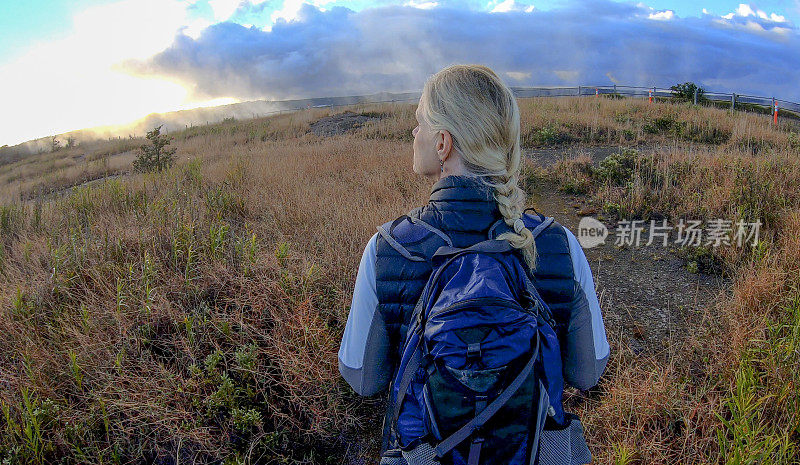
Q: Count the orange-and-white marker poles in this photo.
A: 3